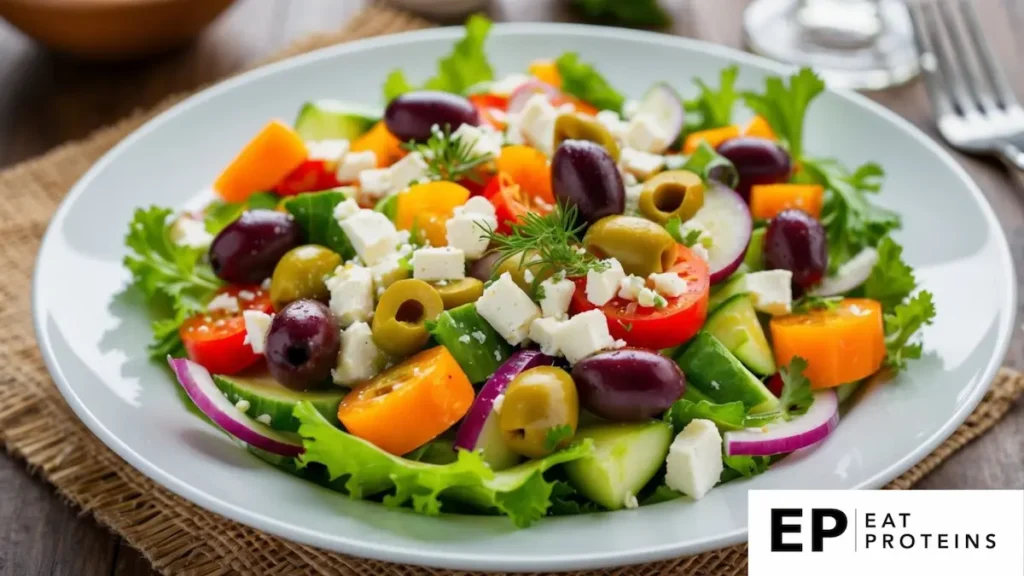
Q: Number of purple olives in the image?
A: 7